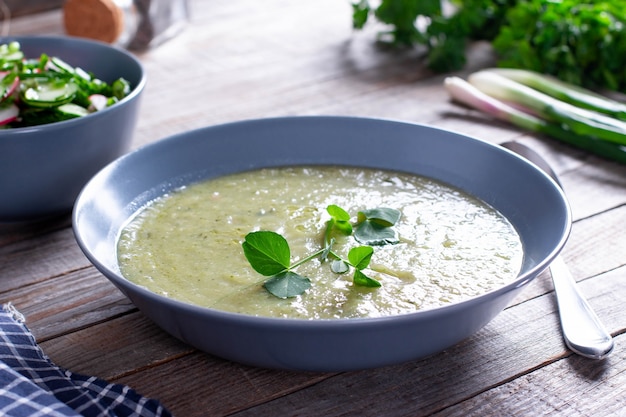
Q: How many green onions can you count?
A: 3